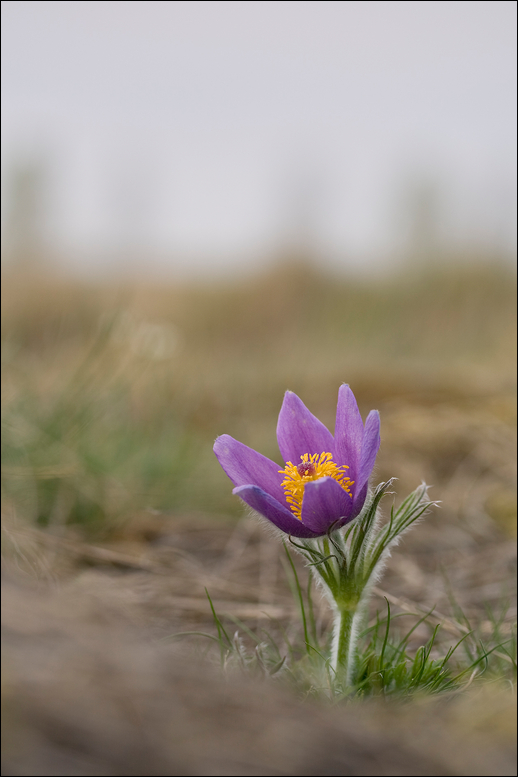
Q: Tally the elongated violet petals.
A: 6